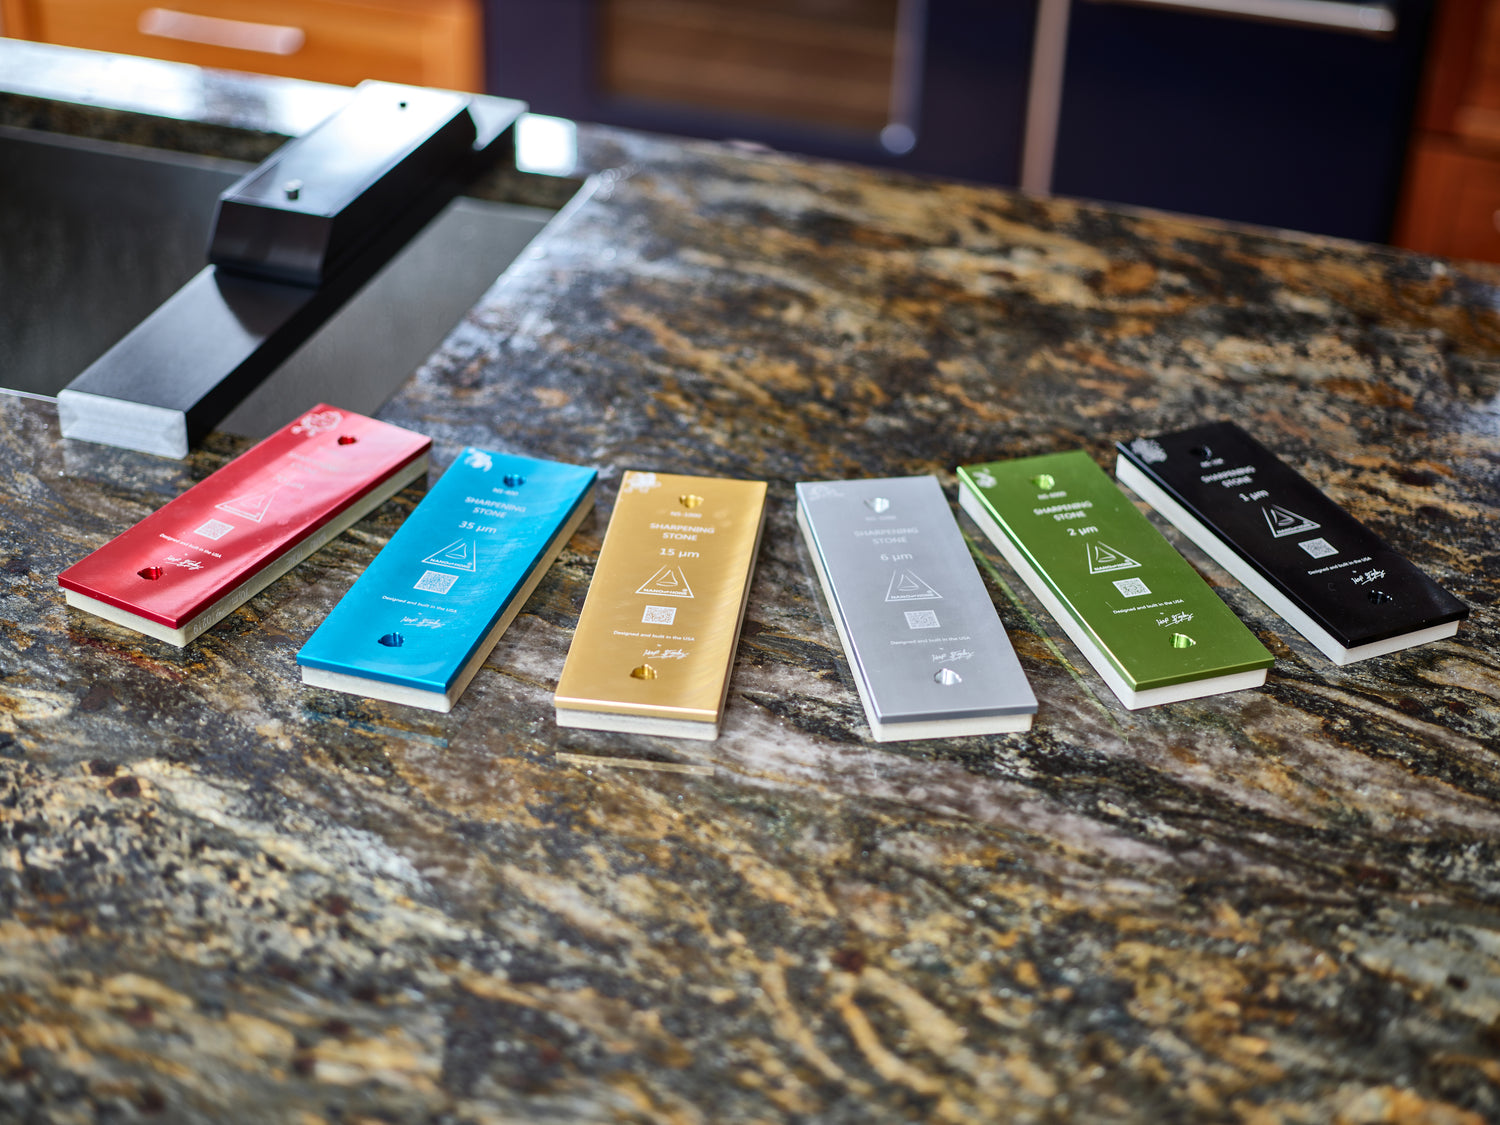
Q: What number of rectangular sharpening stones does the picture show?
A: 6